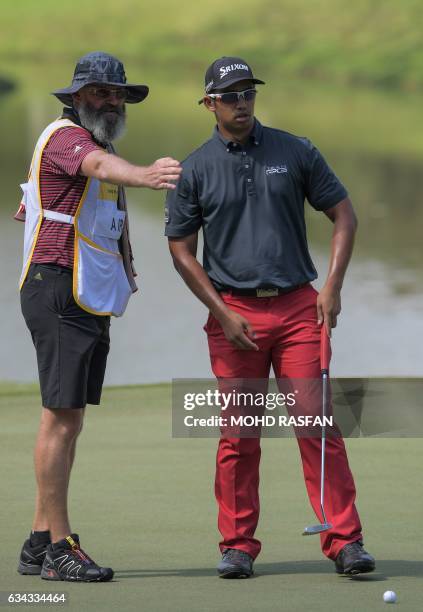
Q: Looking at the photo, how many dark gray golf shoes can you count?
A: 2